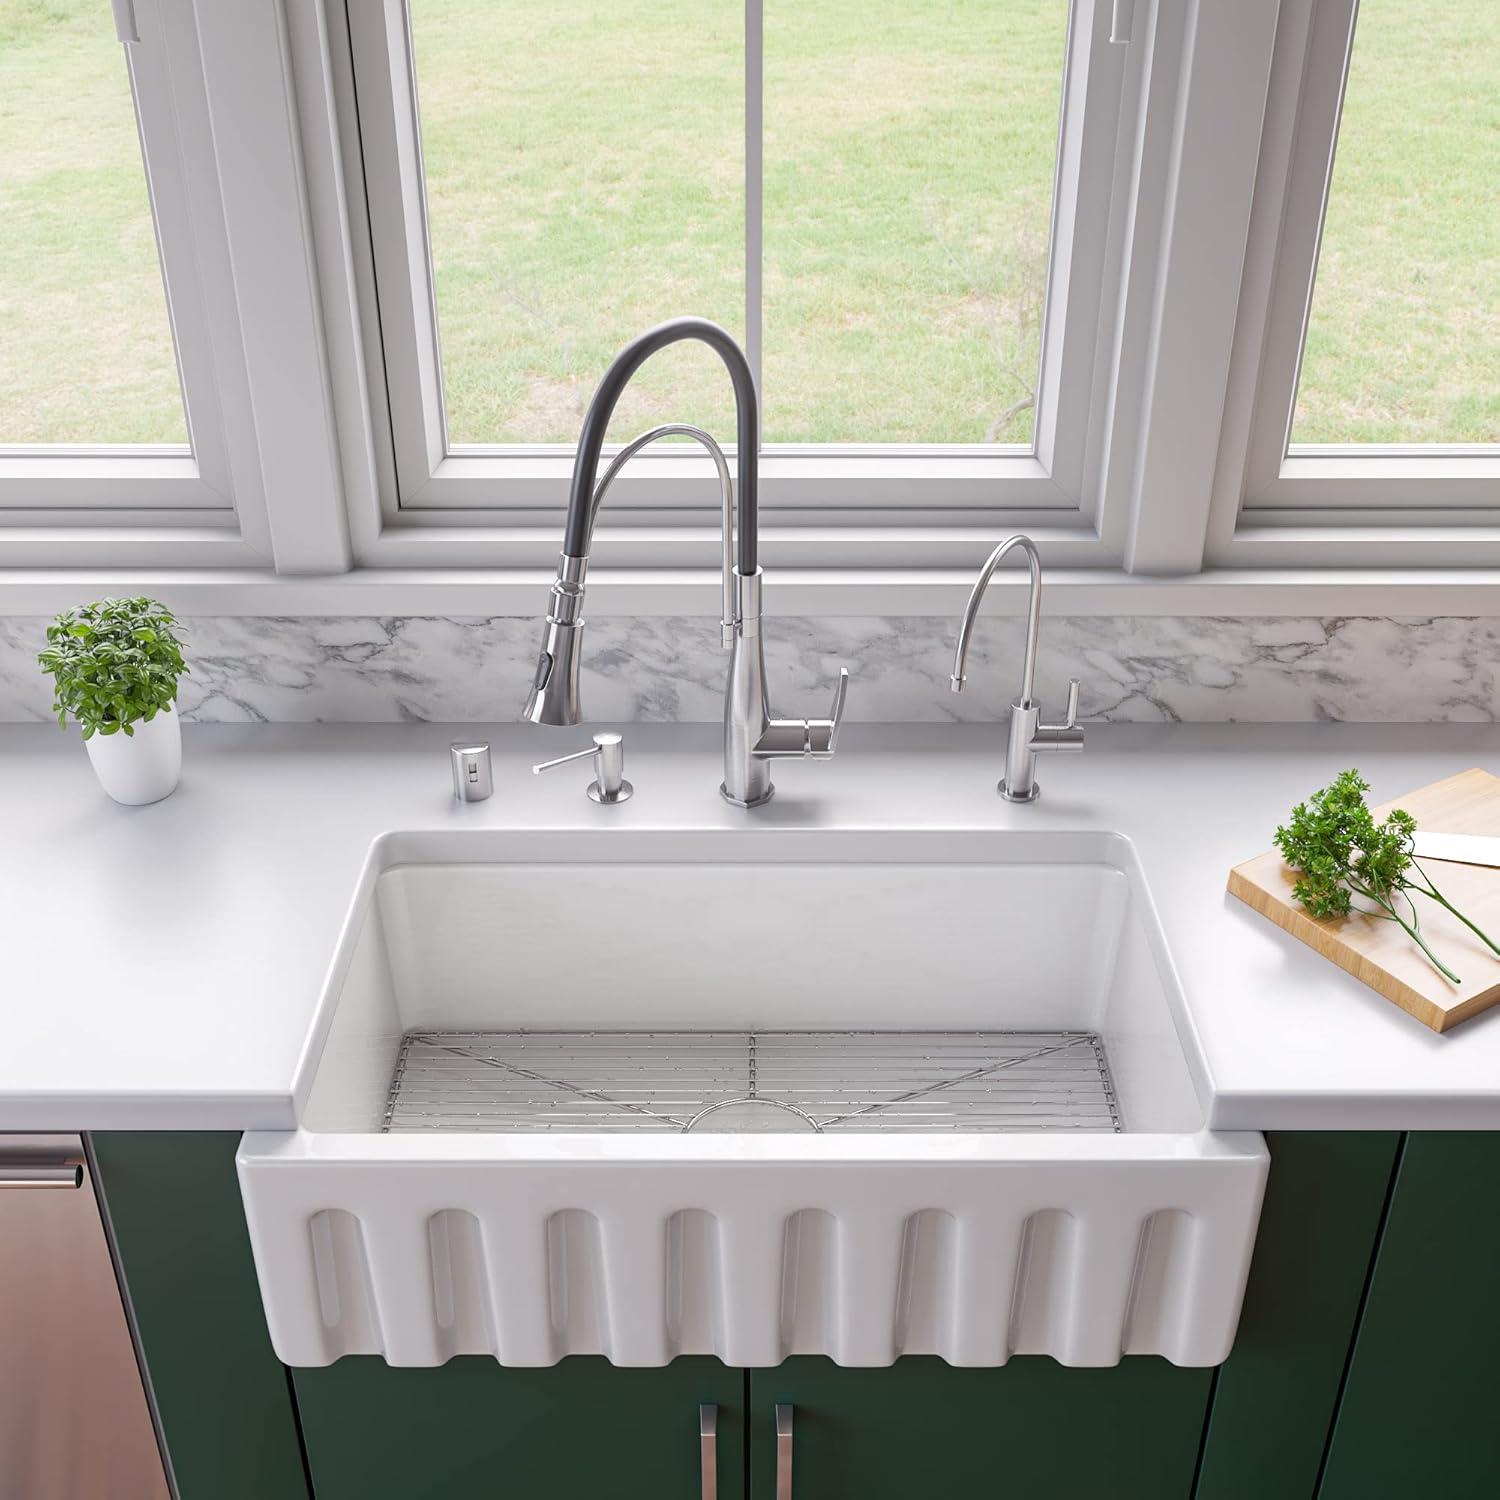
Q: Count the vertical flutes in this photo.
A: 8